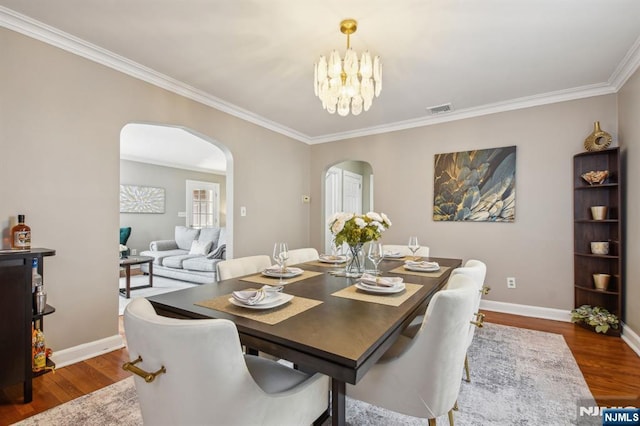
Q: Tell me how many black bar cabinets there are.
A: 1